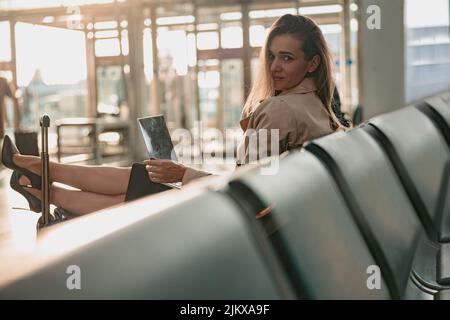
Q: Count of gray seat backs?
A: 5